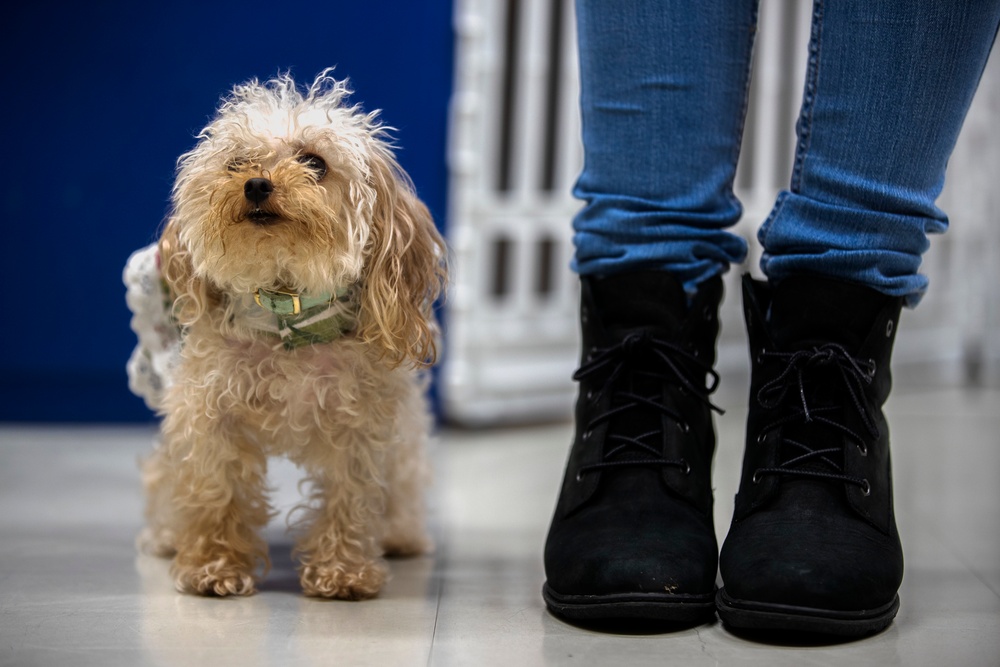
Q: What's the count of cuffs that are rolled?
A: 2